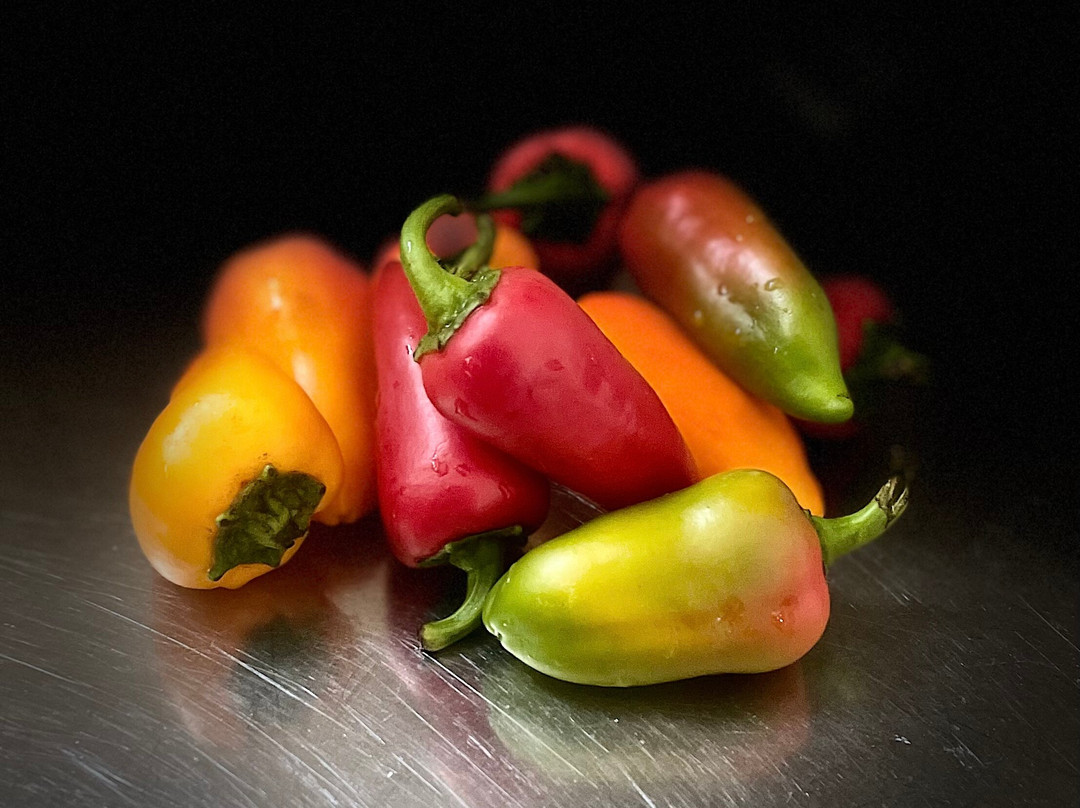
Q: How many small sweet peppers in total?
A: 10